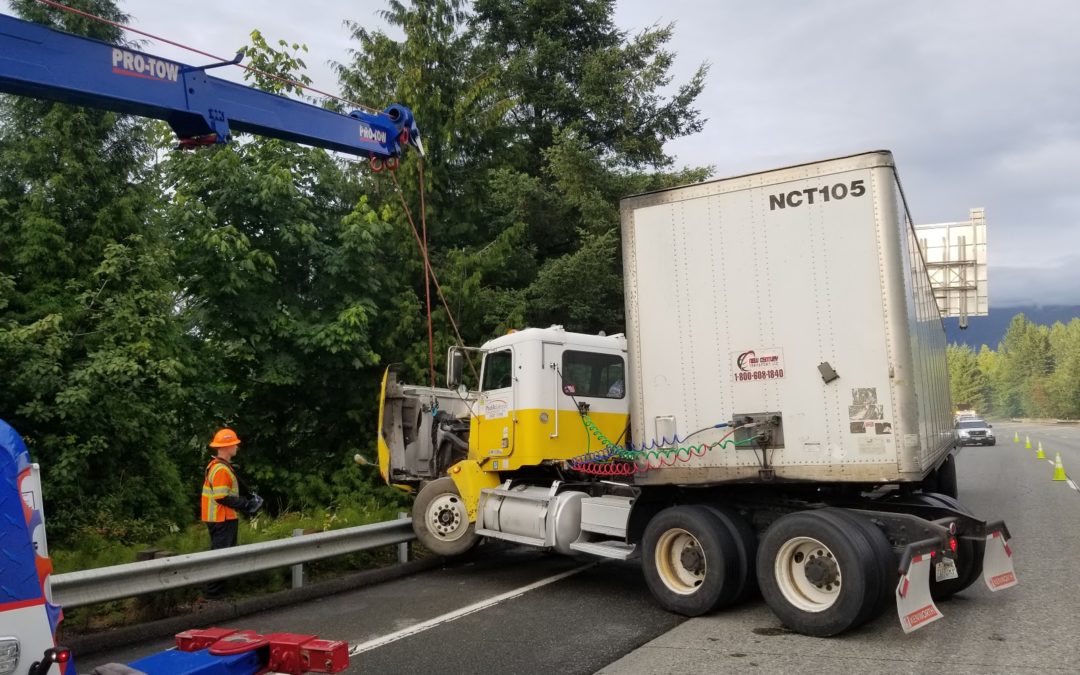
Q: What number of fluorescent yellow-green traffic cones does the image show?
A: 4